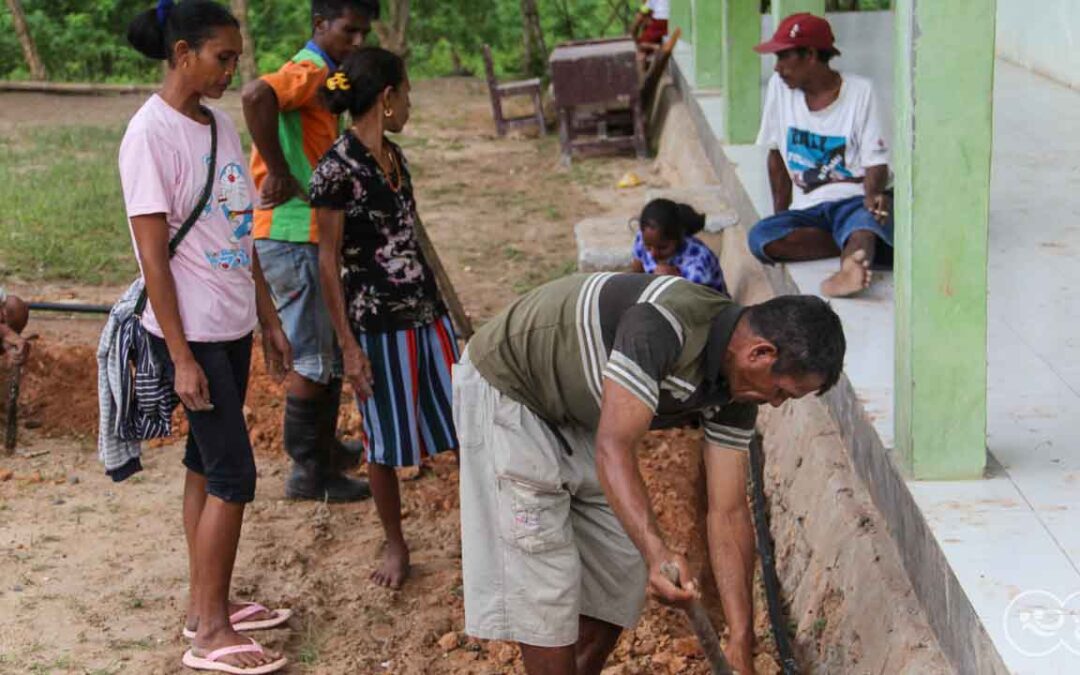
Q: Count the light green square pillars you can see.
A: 5